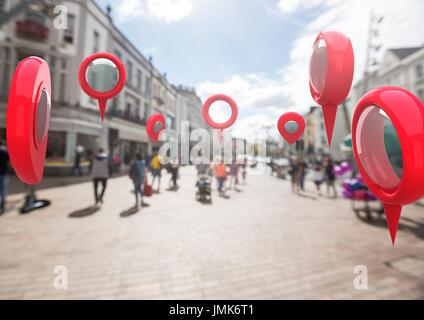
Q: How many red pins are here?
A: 7